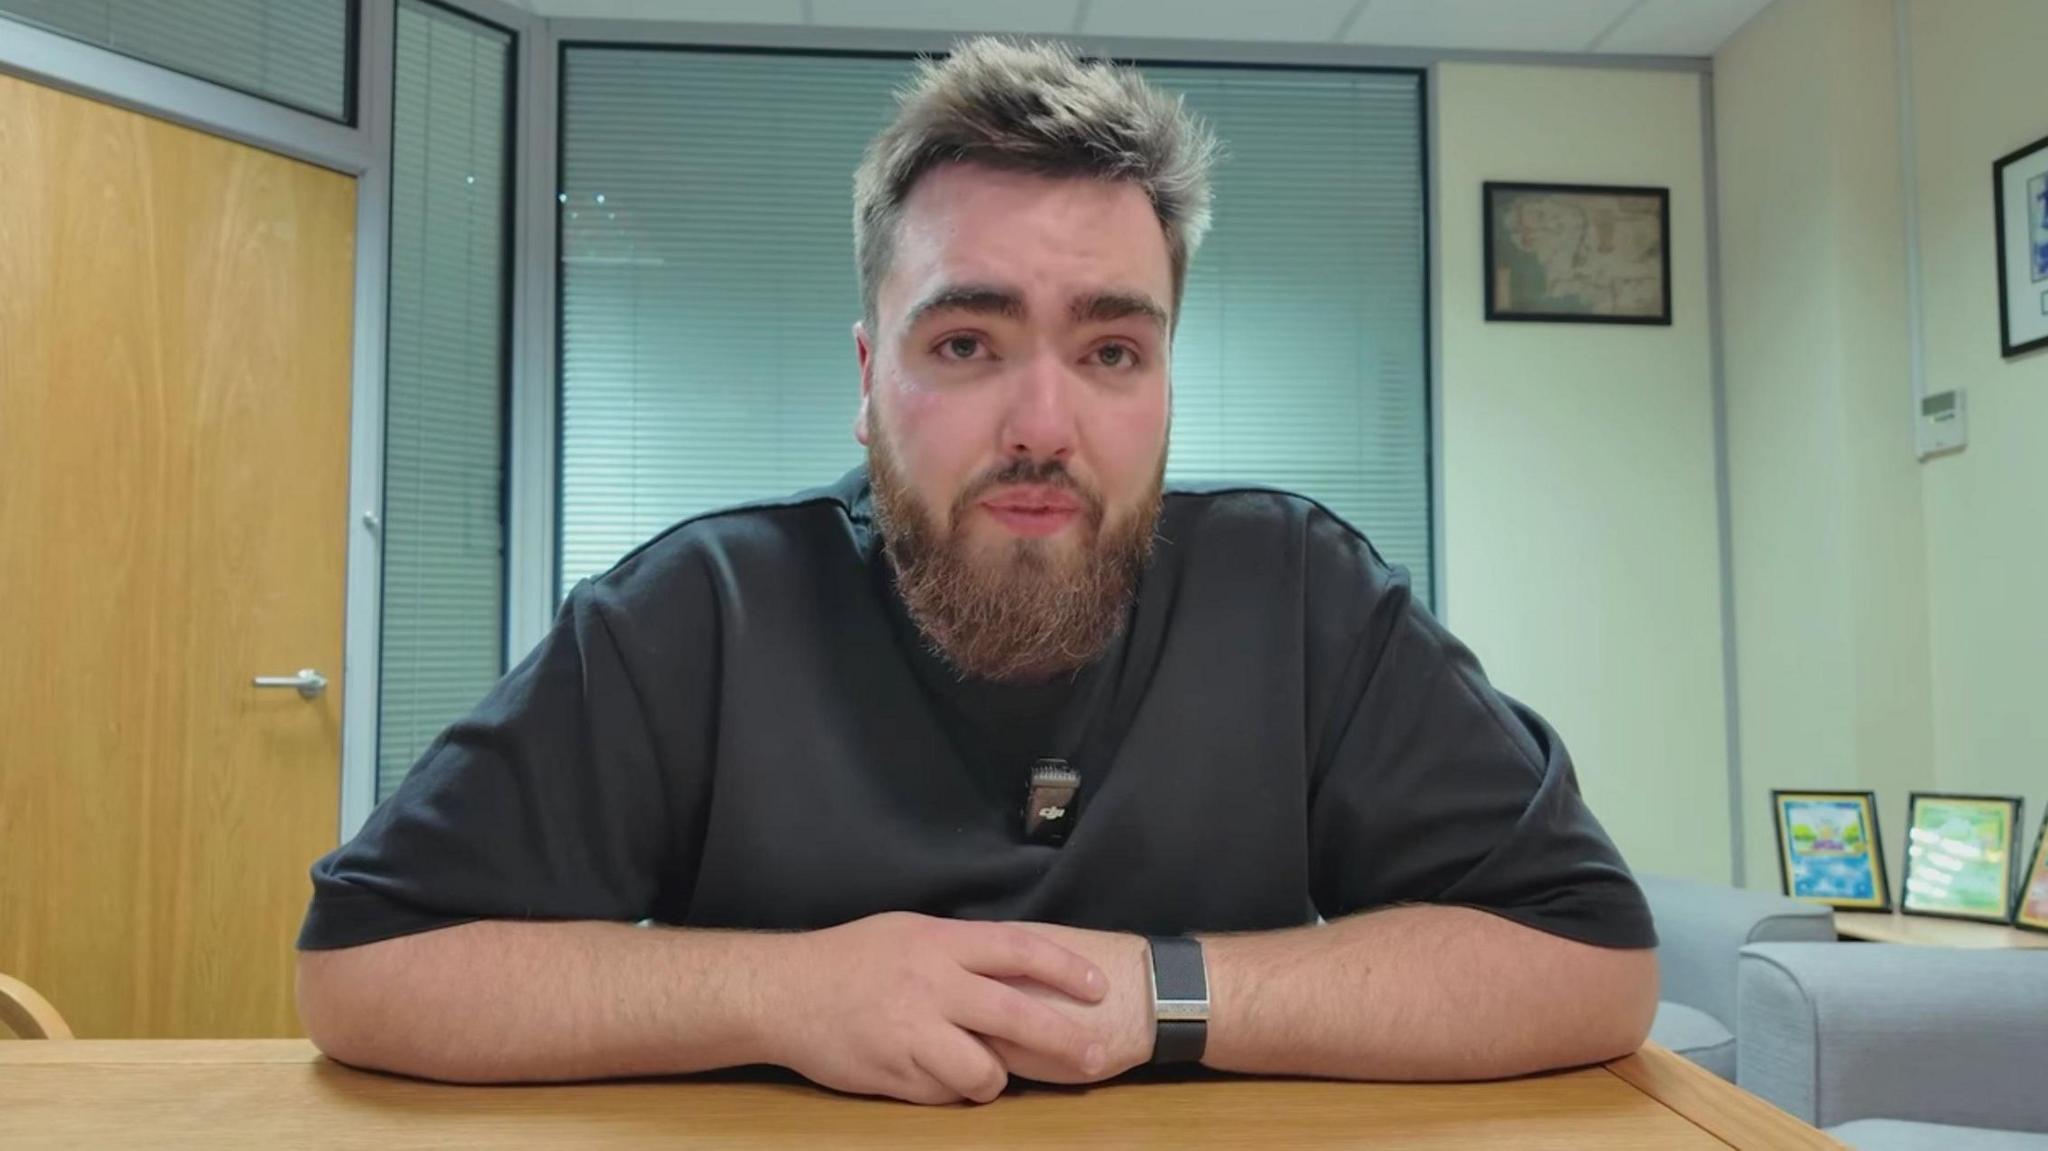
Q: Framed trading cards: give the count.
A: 3